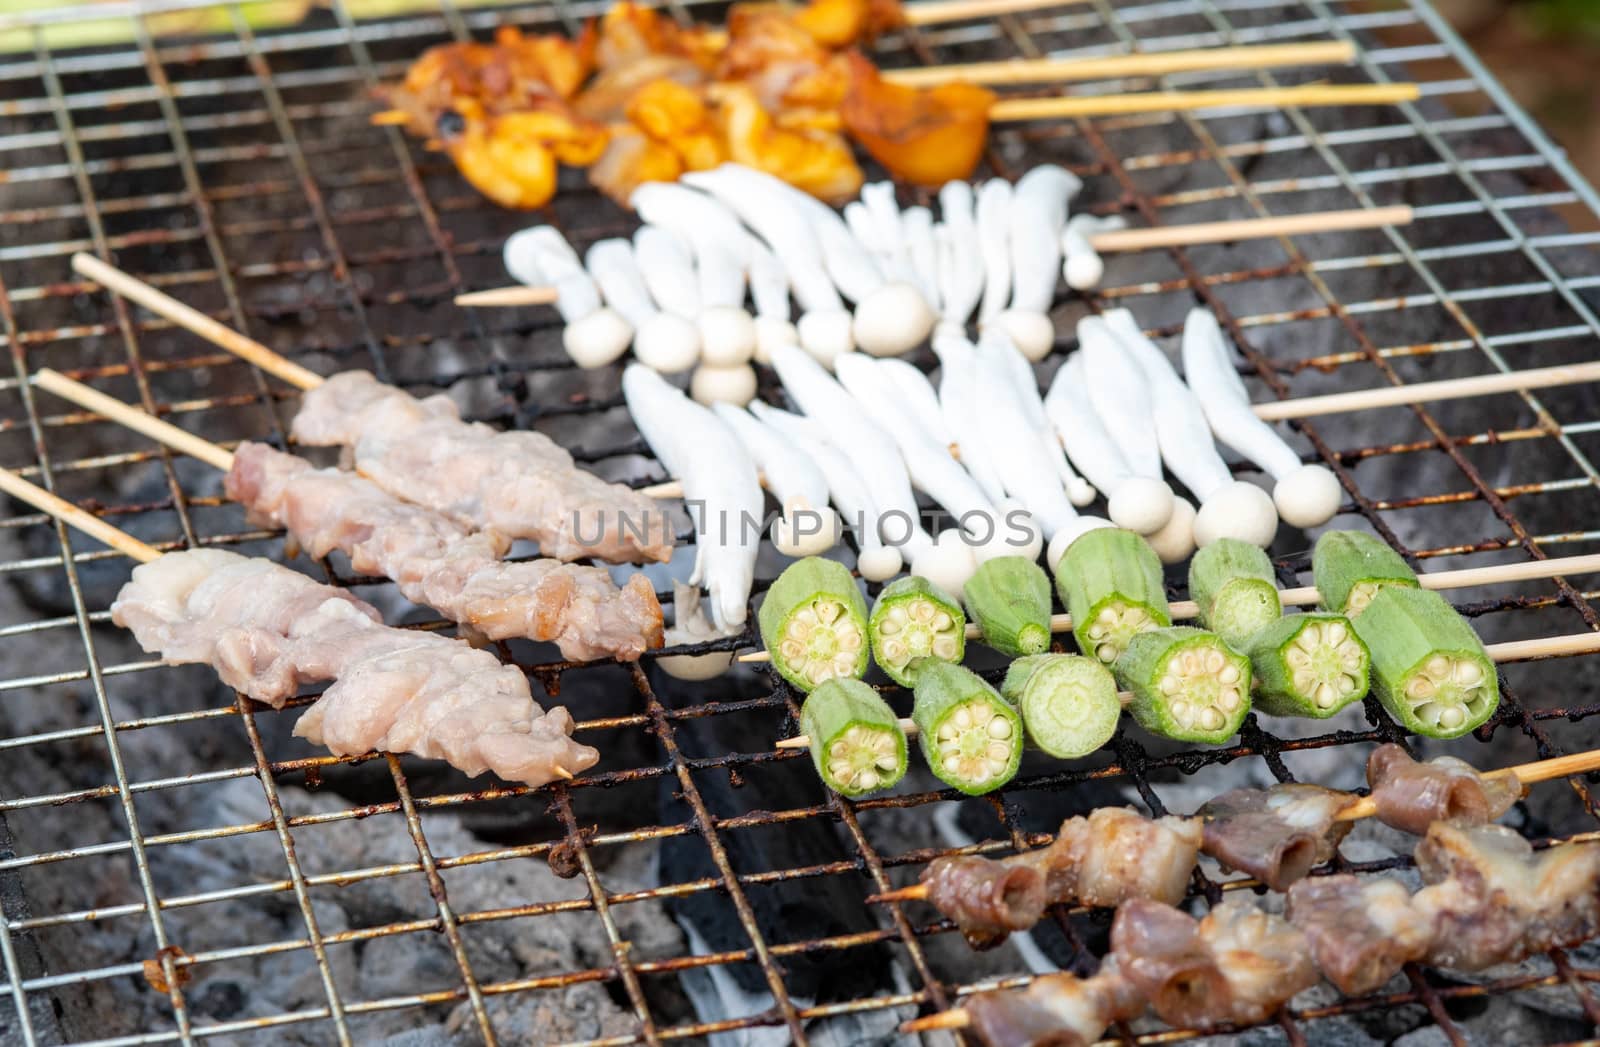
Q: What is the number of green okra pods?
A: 12